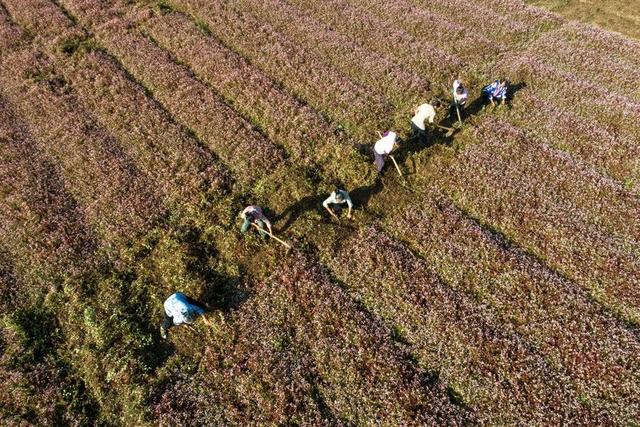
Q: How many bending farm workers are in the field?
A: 7